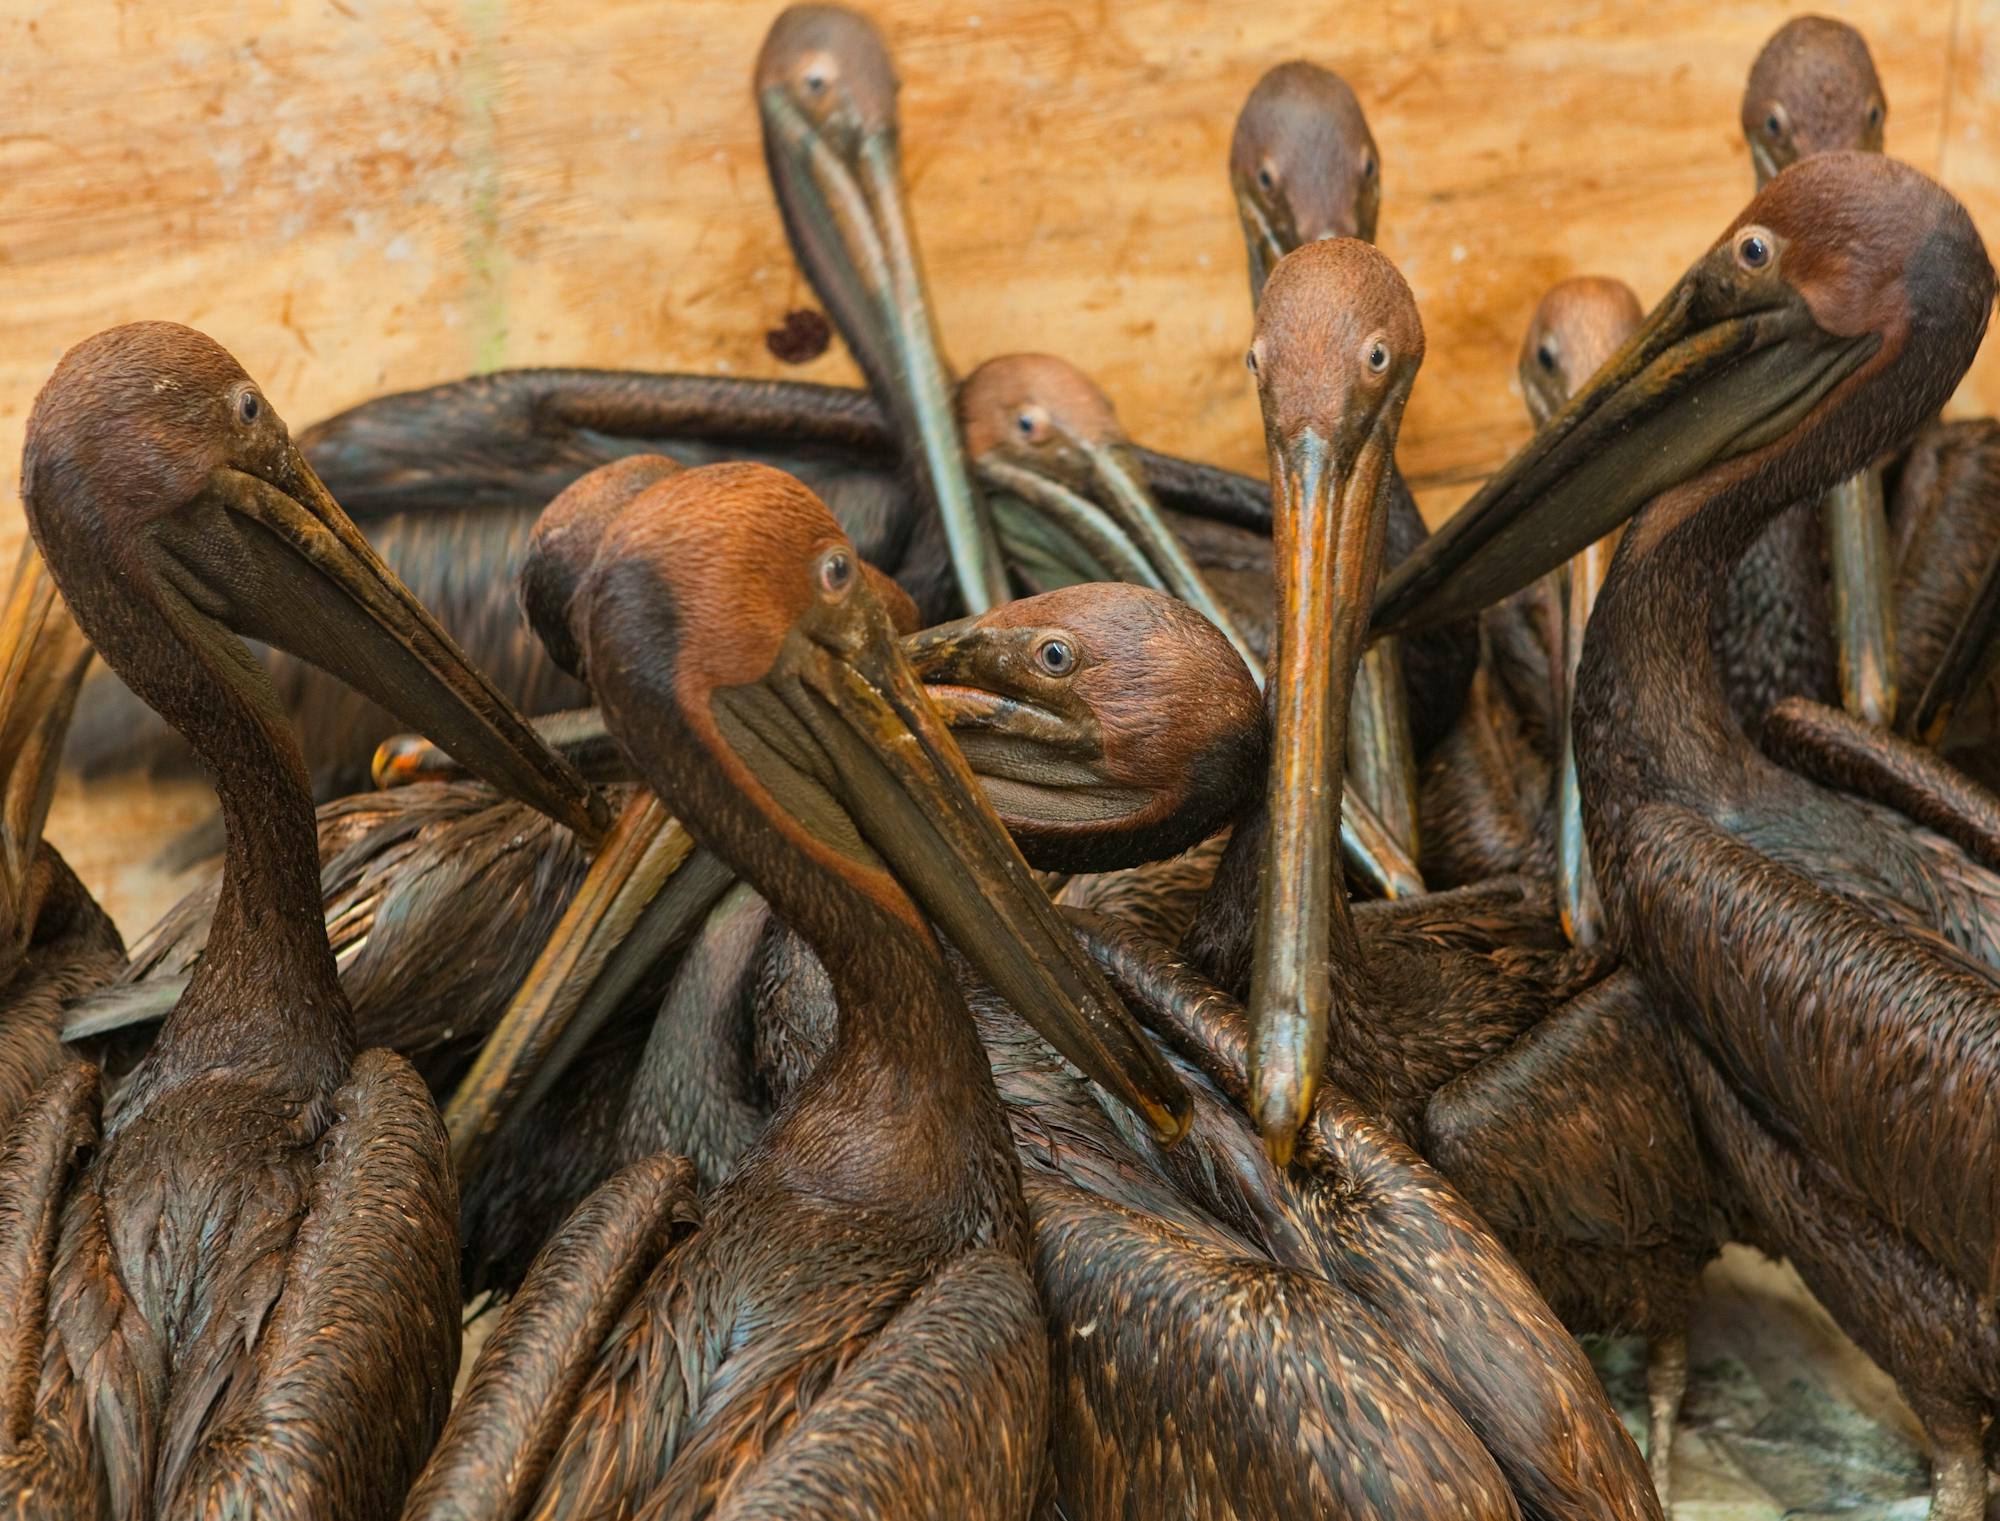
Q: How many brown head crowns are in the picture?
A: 11